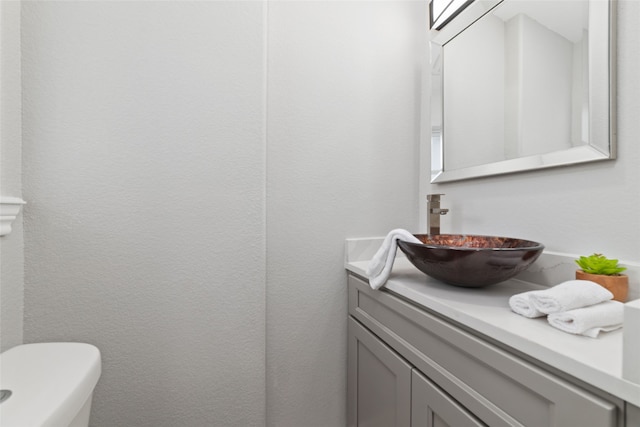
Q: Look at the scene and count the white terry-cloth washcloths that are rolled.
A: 3